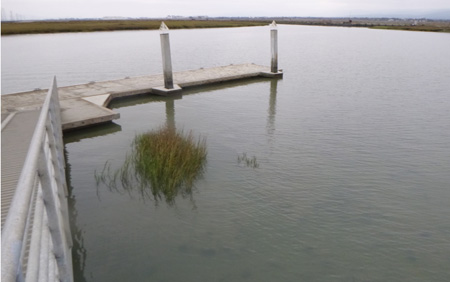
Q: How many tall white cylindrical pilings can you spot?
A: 2